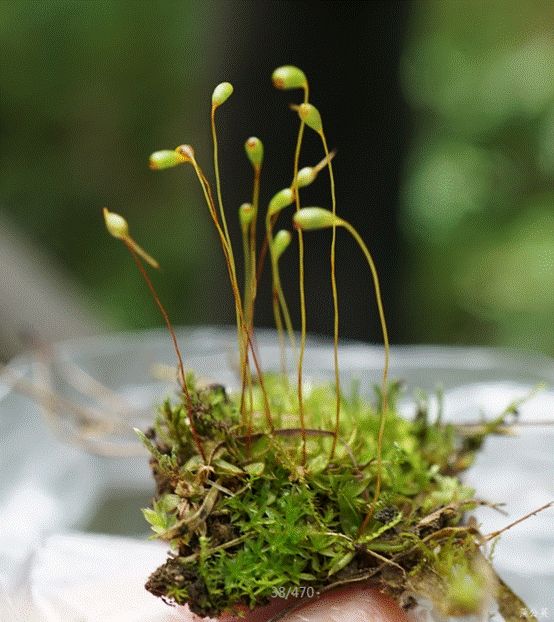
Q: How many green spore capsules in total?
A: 11